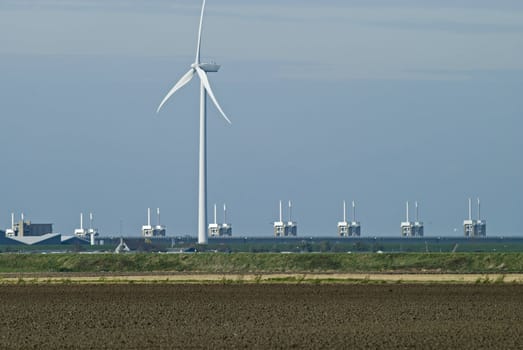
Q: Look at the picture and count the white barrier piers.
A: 8